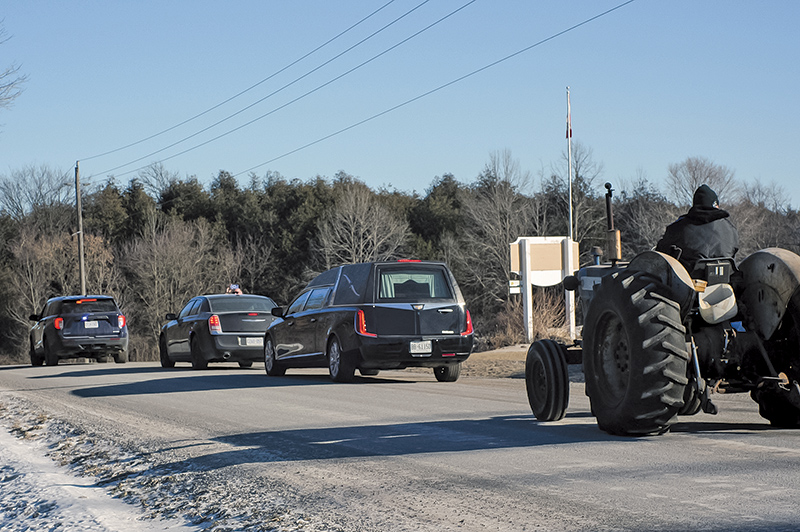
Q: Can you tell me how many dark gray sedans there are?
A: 1